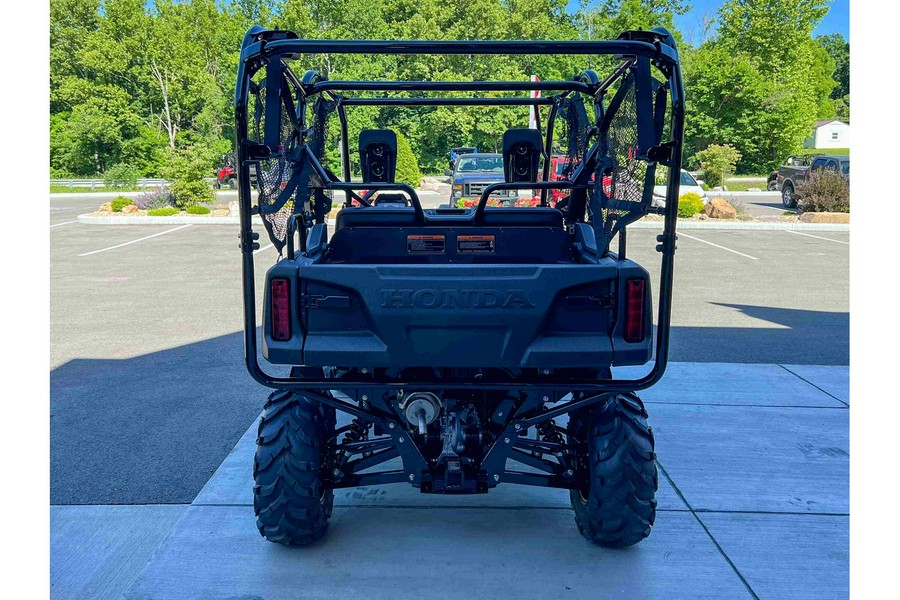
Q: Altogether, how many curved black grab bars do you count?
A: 2